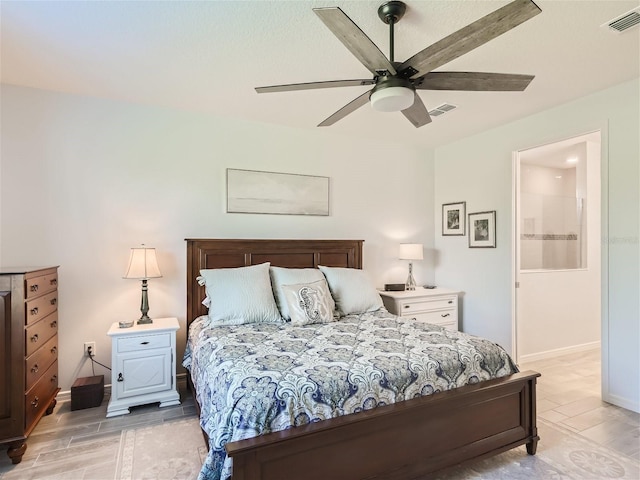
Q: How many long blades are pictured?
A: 6